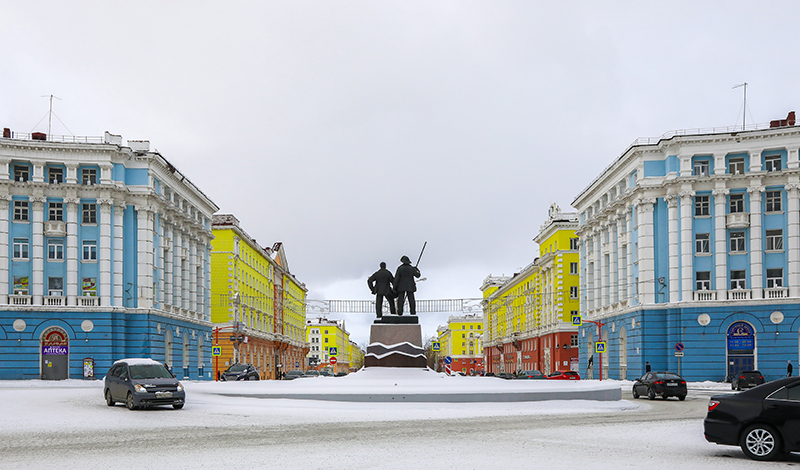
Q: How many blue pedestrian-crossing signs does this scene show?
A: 5